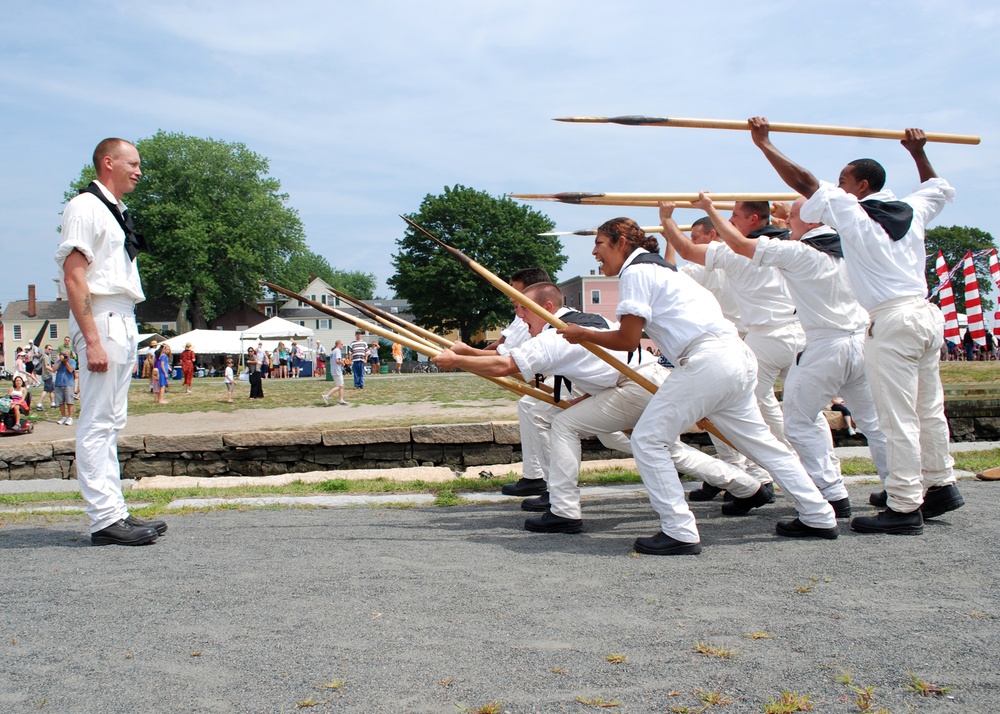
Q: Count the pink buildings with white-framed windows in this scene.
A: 1